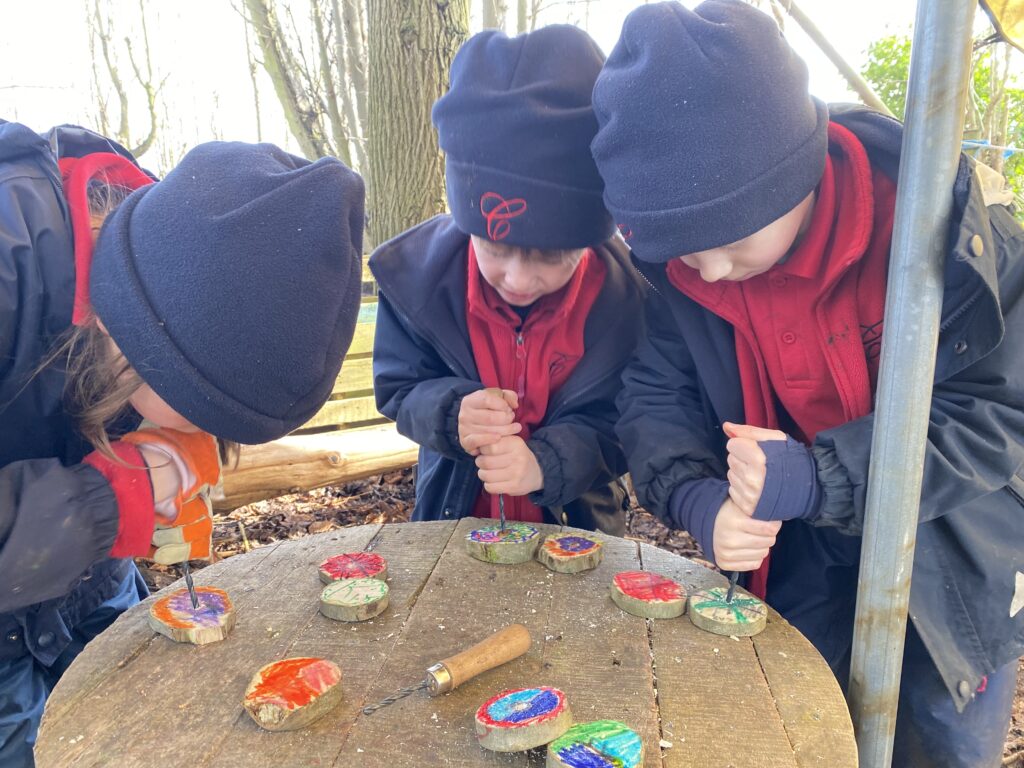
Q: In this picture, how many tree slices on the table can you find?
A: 10